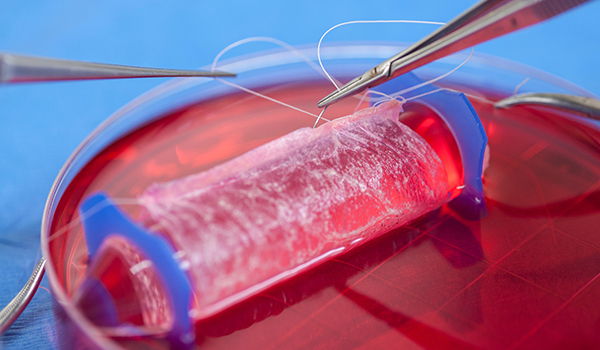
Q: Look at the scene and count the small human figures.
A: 0